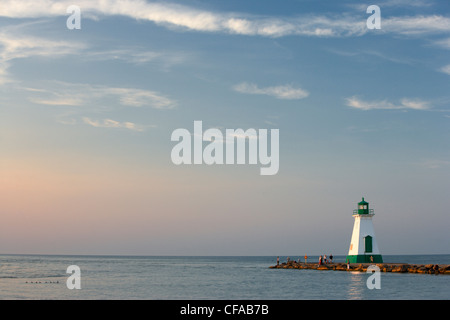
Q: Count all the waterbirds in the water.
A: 8